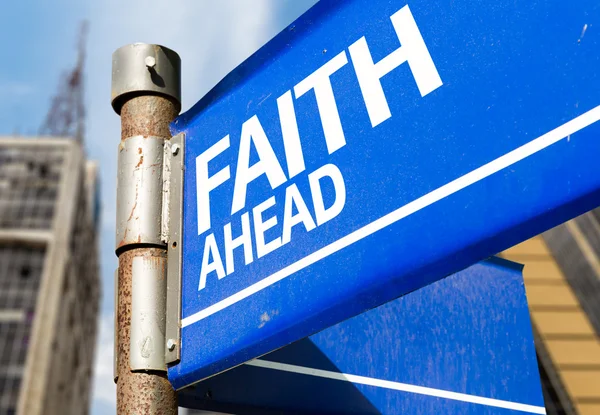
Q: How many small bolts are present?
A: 3